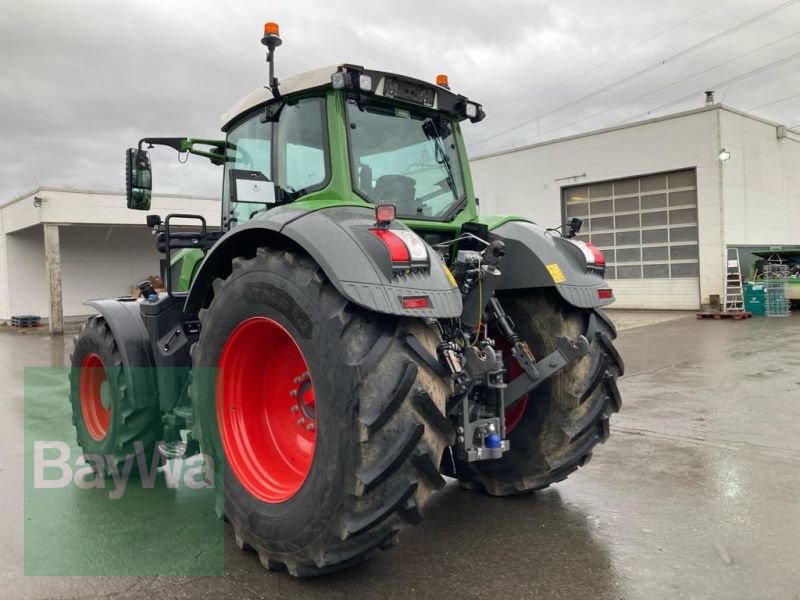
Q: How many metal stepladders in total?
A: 1